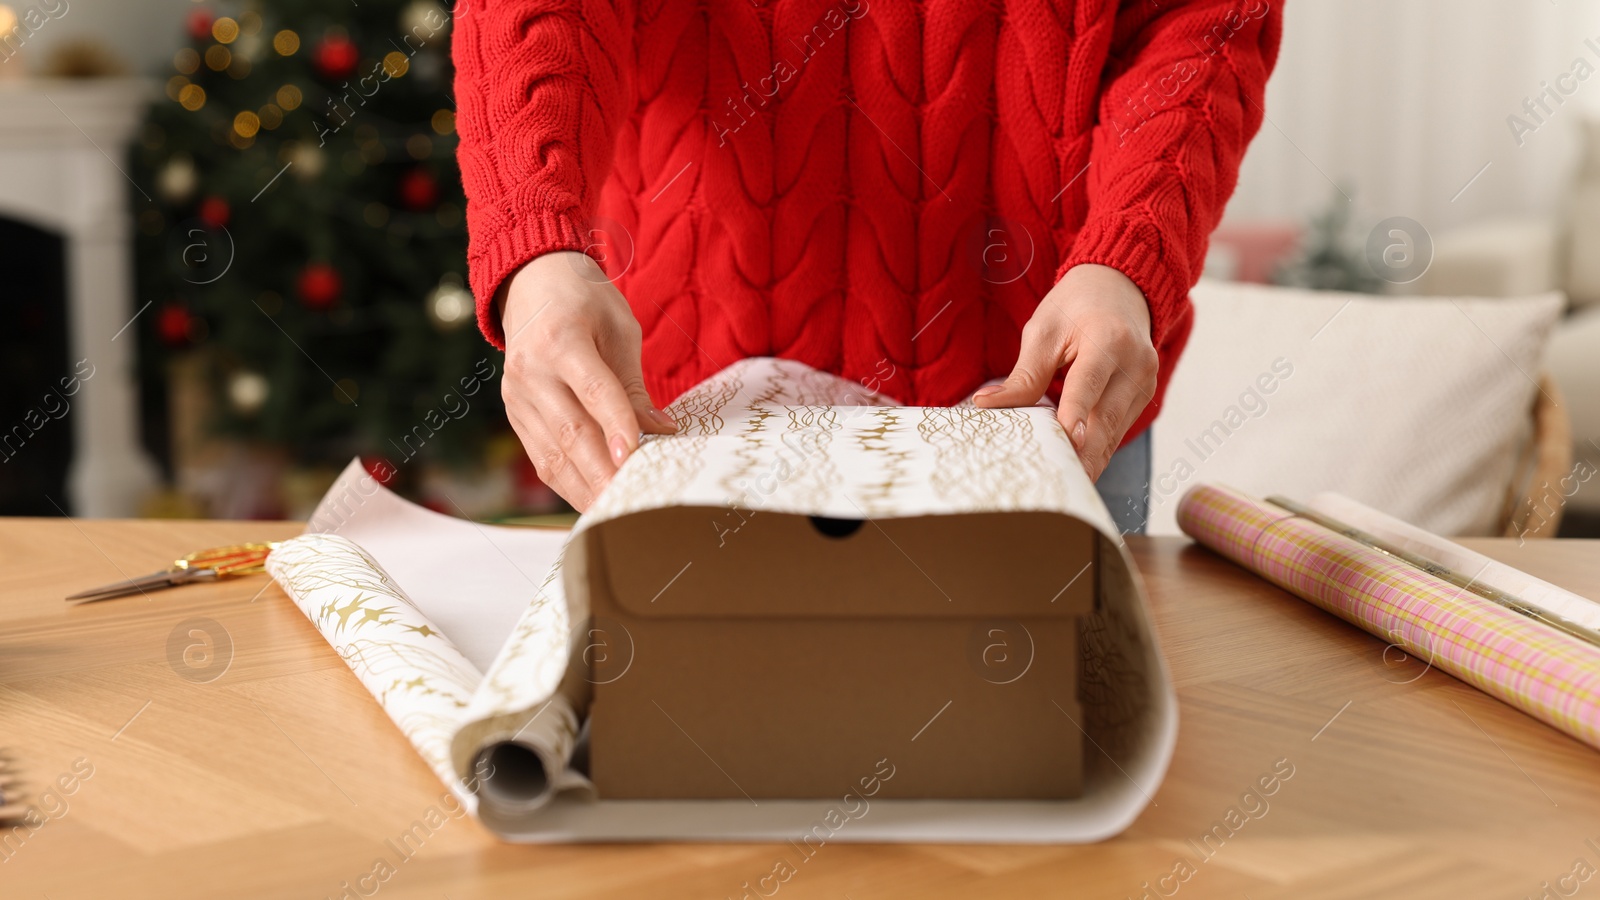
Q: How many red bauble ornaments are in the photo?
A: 6